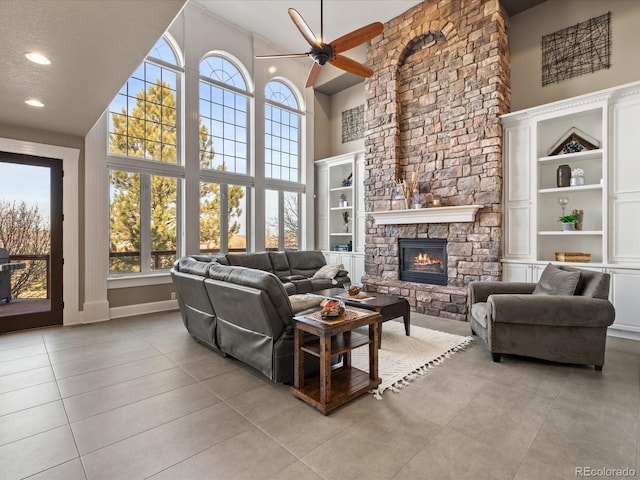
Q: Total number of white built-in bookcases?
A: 2